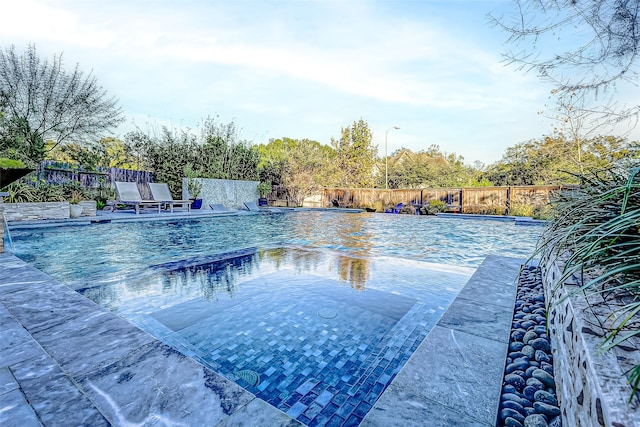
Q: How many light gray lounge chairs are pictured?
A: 2